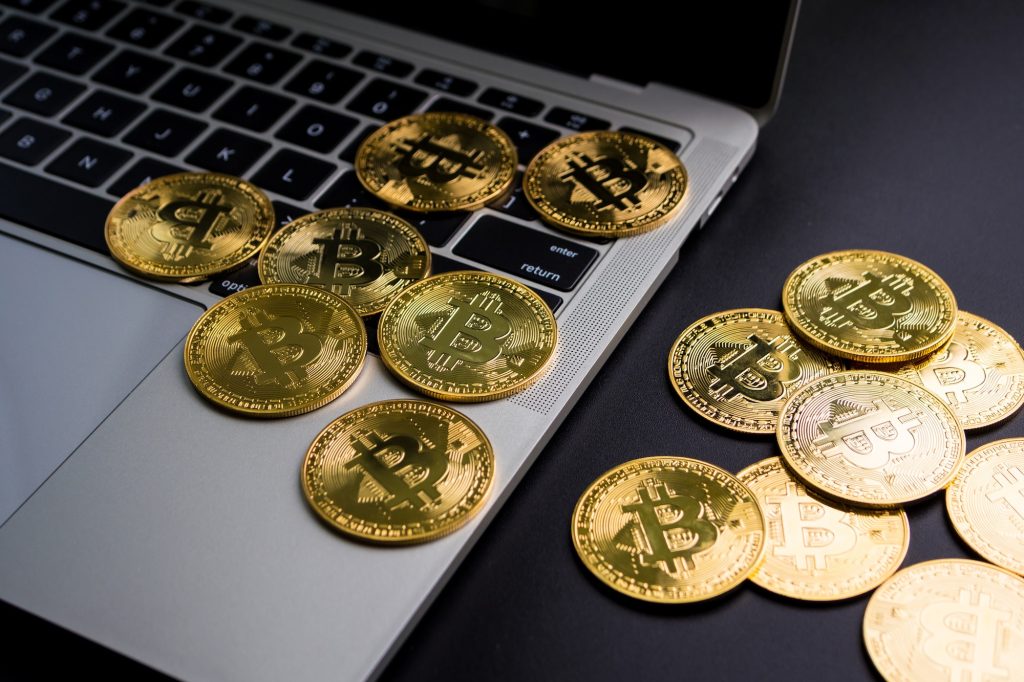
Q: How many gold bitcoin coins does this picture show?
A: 15